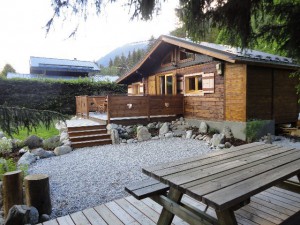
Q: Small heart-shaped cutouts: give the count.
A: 2